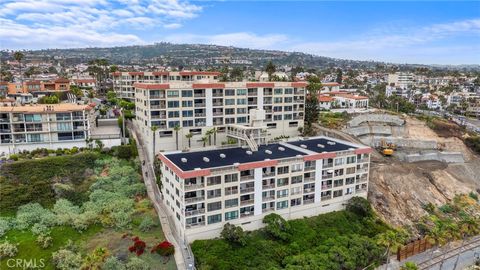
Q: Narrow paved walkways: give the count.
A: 1